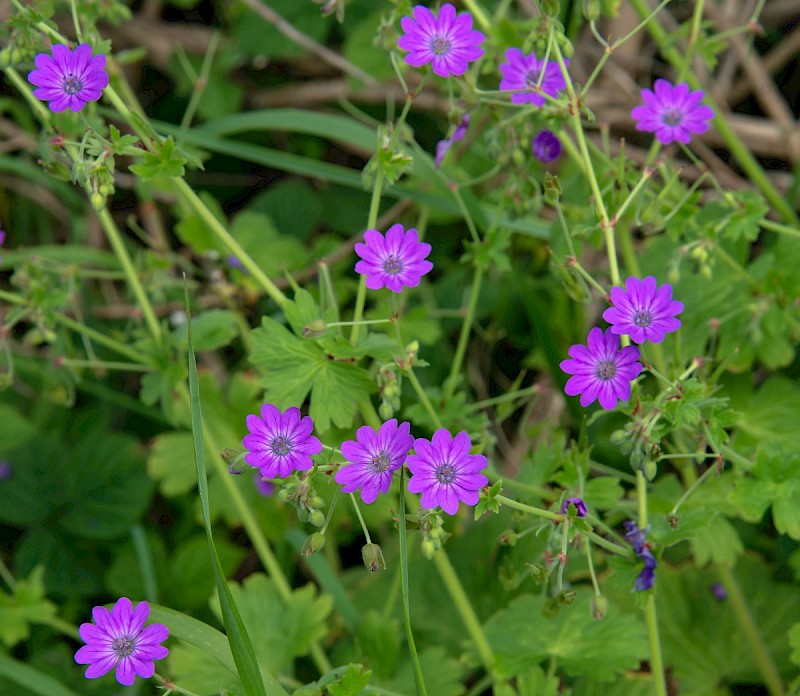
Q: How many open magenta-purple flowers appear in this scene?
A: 11